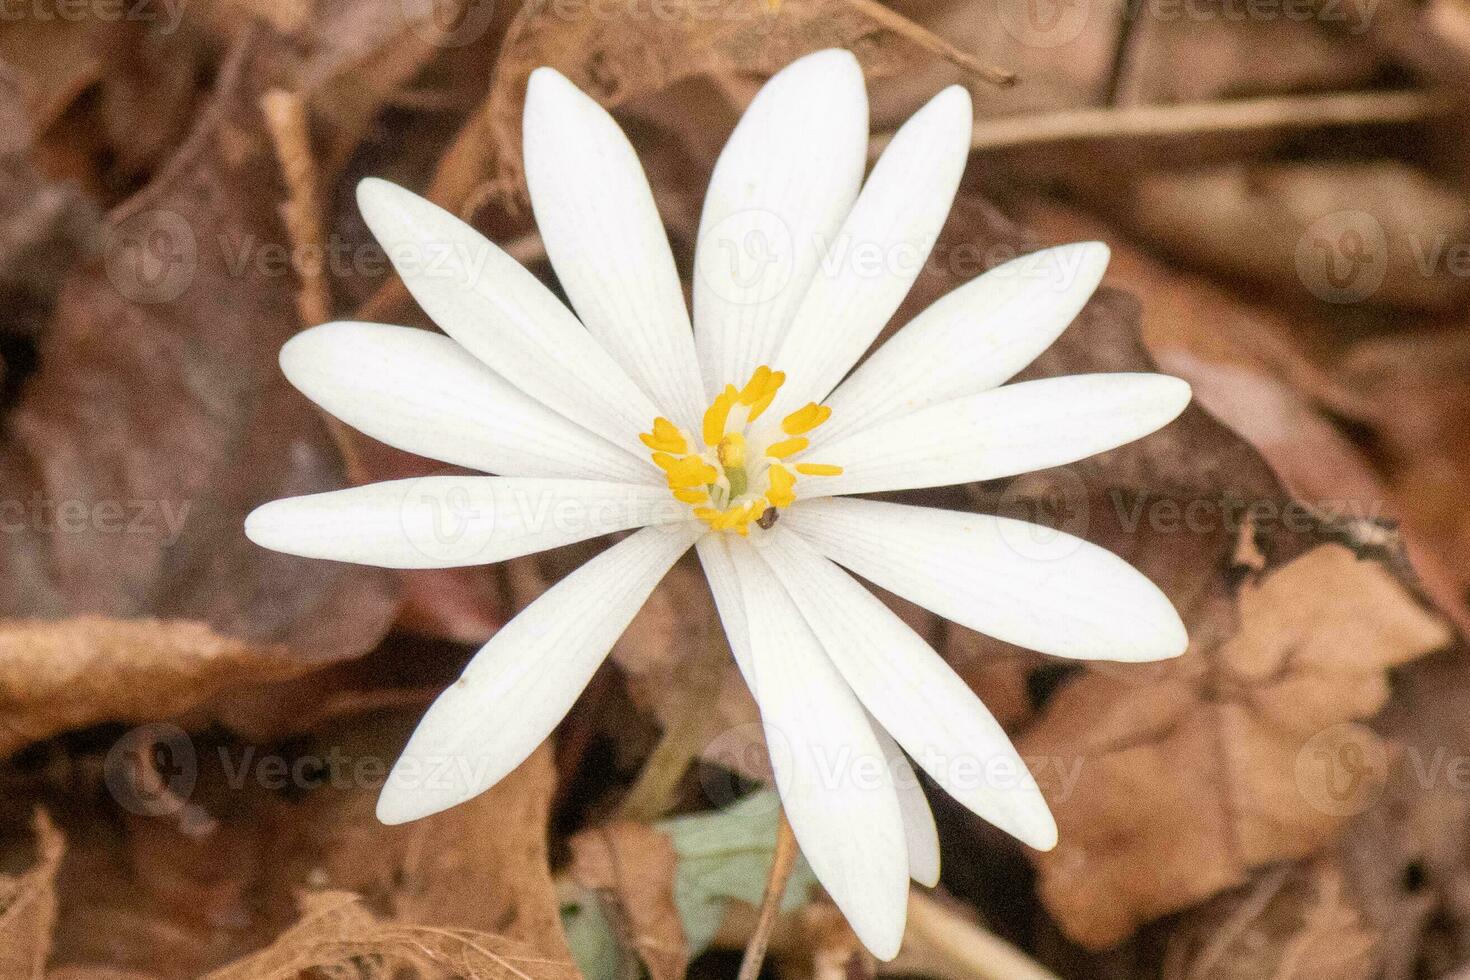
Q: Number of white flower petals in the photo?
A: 13